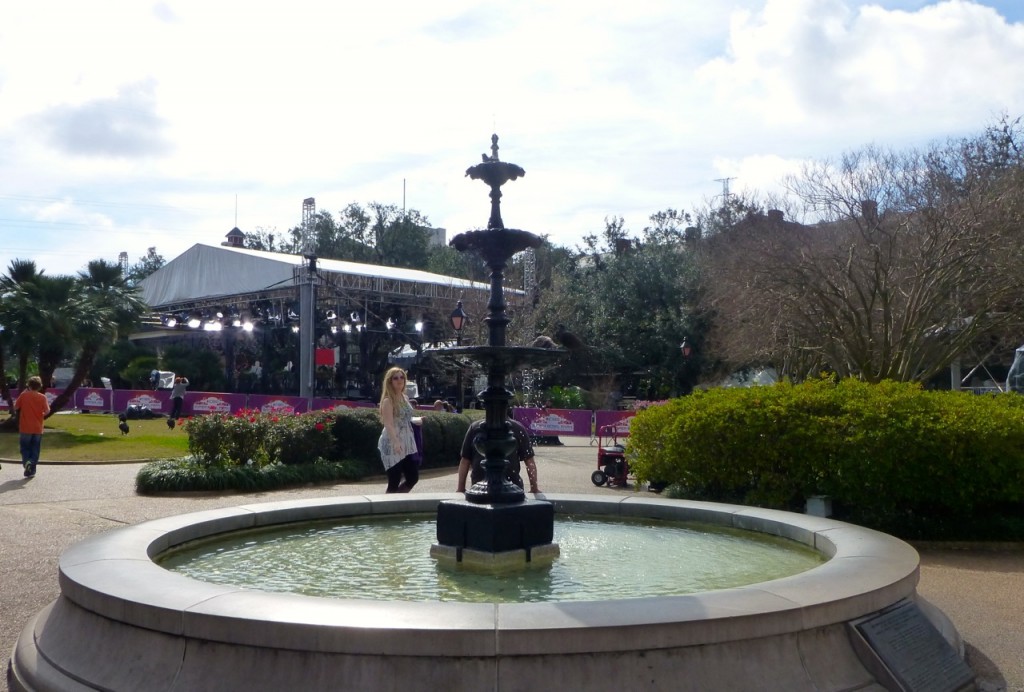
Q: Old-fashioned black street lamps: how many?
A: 2